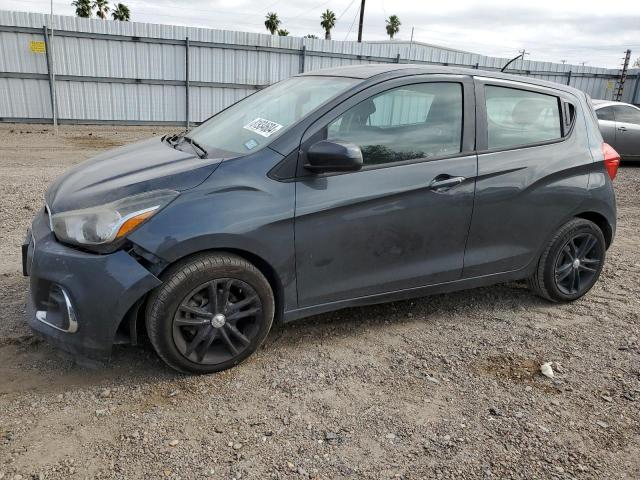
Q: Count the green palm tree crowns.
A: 6